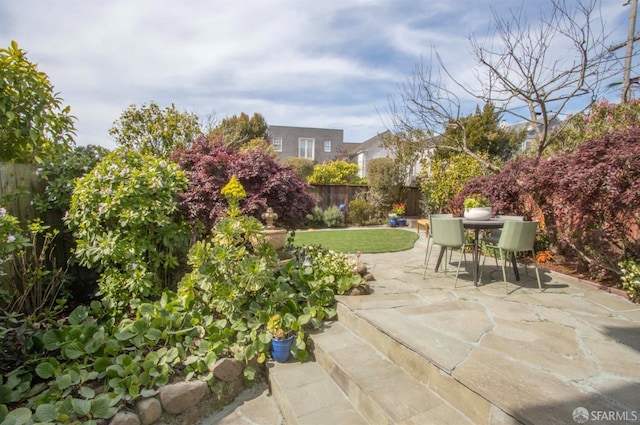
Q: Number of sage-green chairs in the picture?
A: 4